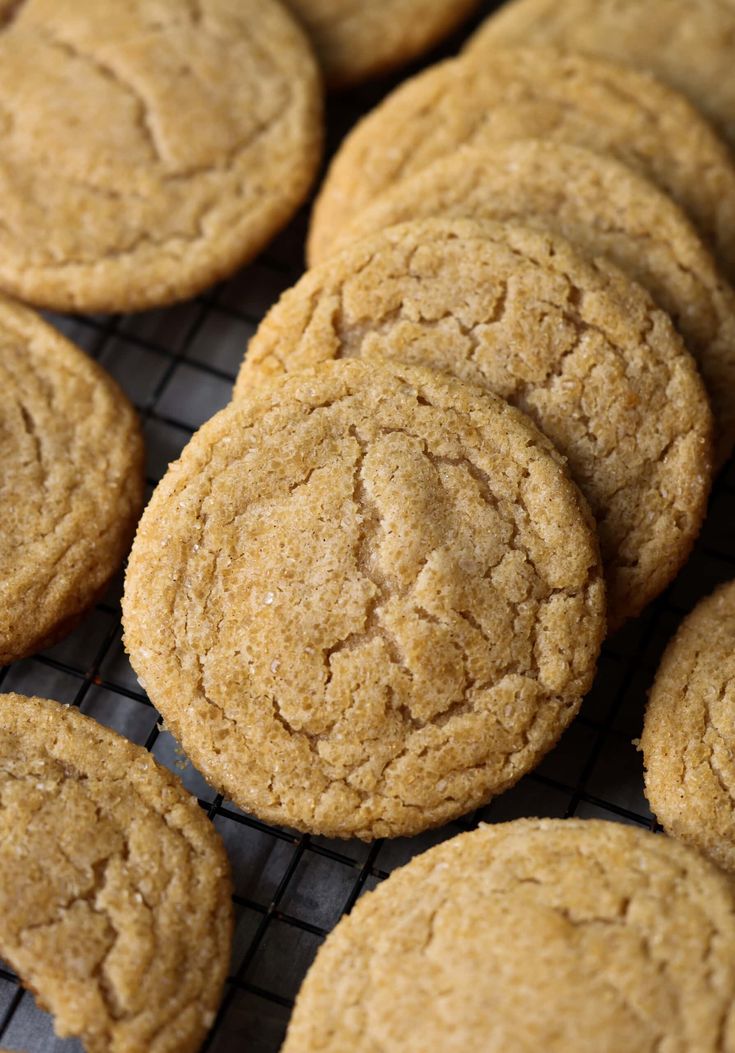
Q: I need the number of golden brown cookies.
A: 11